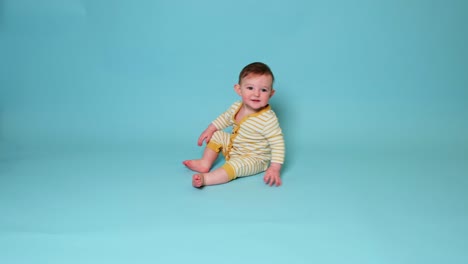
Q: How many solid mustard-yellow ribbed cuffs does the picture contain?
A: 2